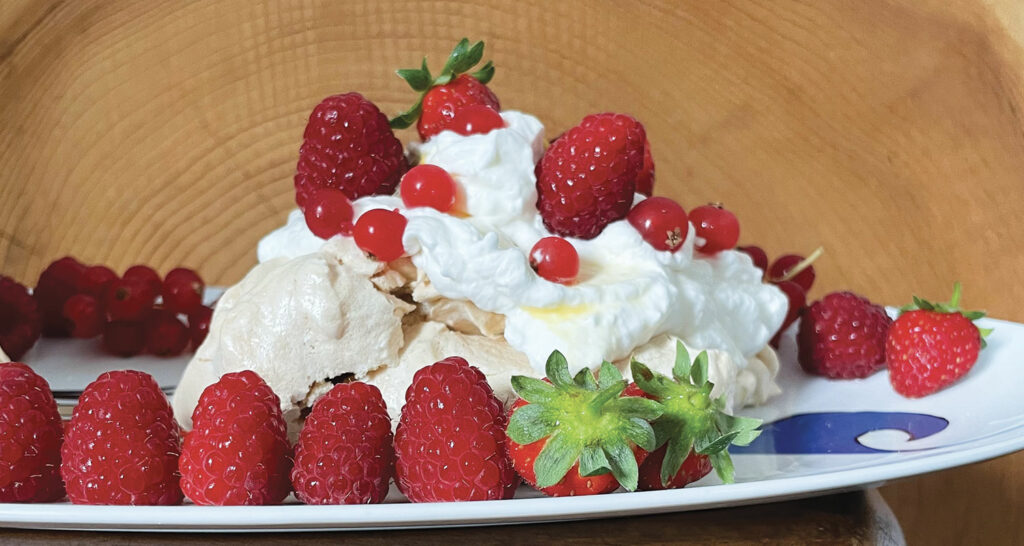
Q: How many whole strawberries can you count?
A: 4